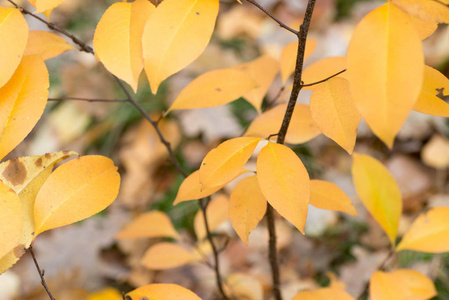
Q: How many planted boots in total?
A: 0